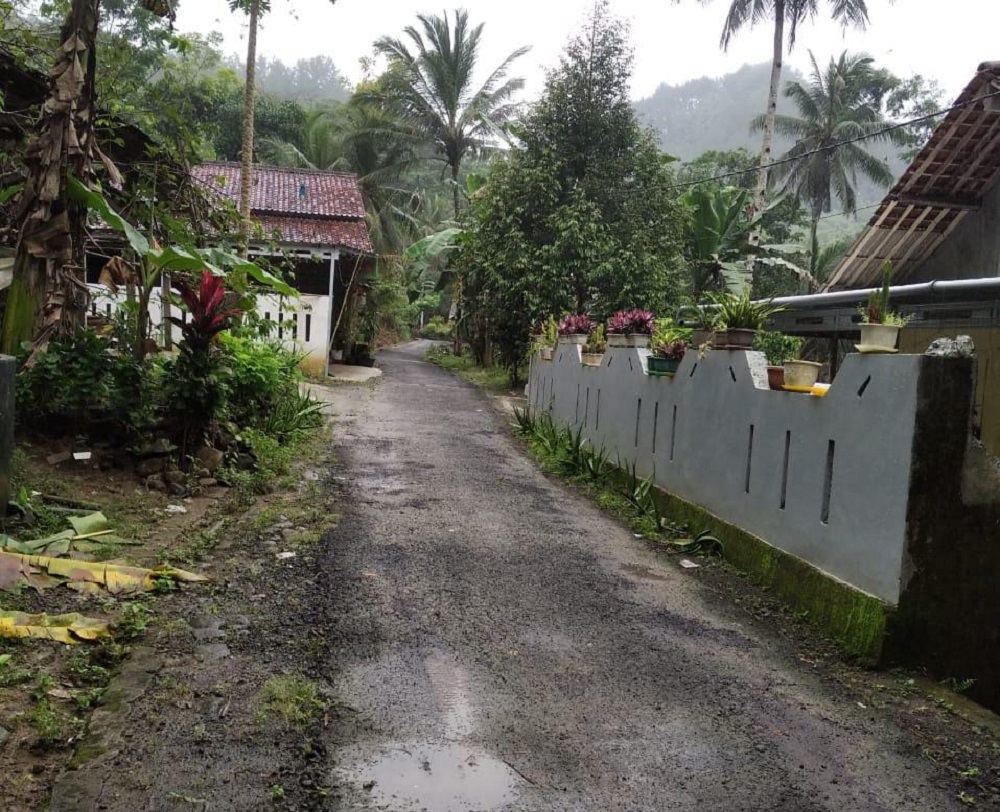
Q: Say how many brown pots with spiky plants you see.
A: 2